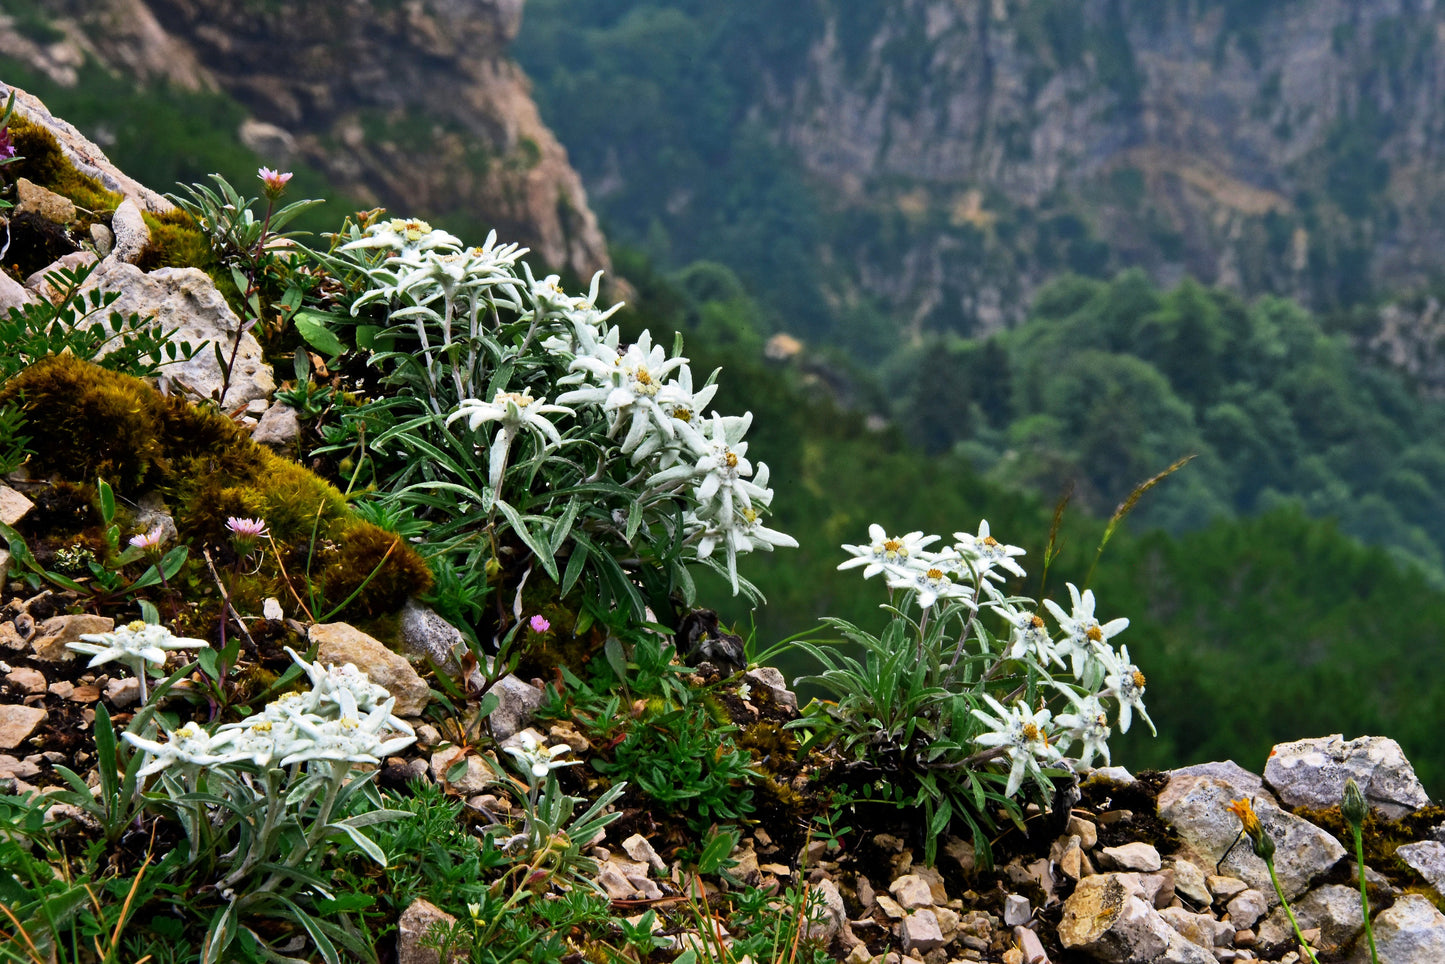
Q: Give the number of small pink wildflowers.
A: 4